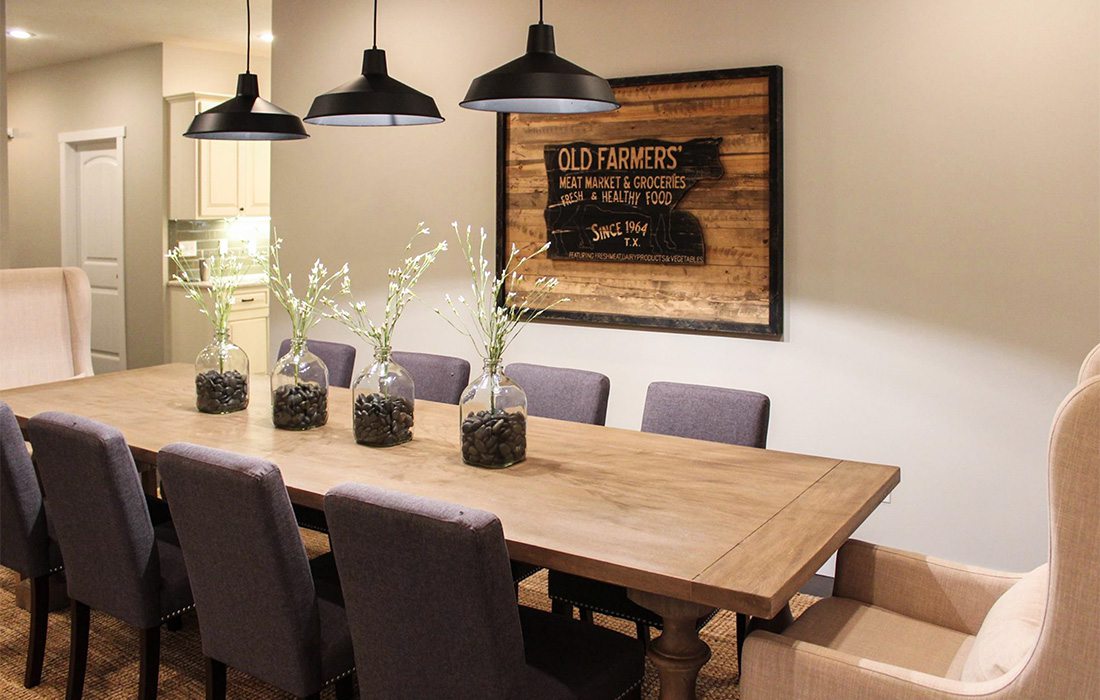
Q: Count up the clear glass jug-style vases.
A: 4